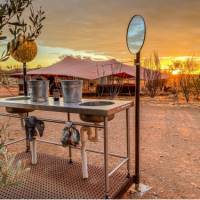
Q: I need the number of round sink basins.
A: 2